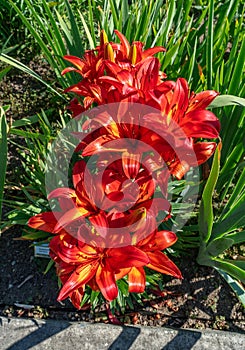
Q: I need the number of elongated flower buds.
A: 3